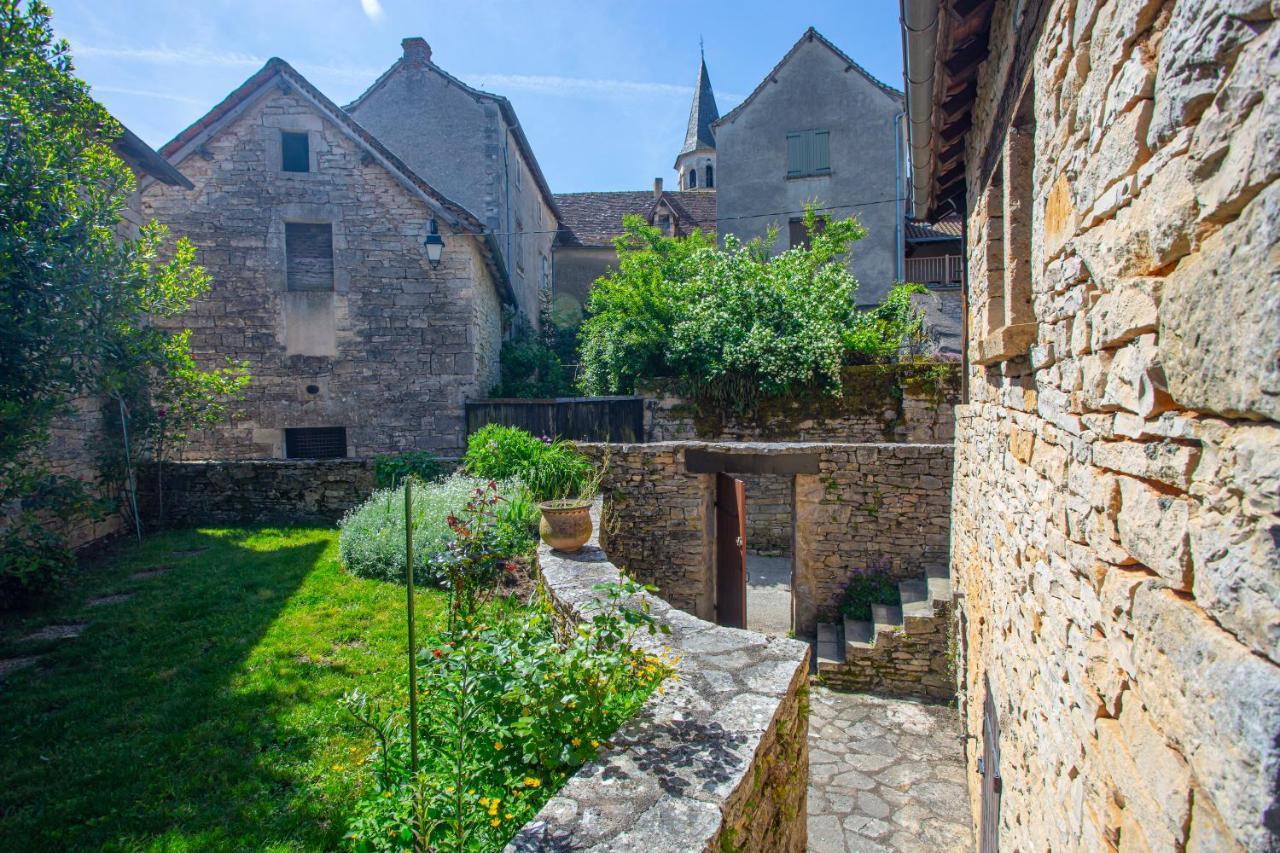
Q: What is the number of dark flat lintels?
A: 1